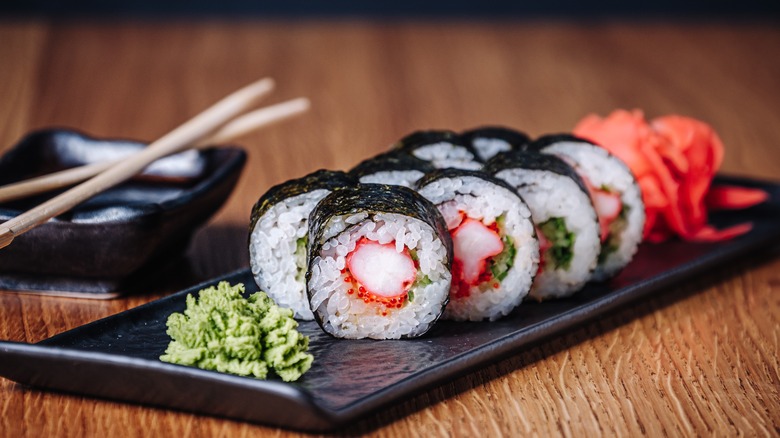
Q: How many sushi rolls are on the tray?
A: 8